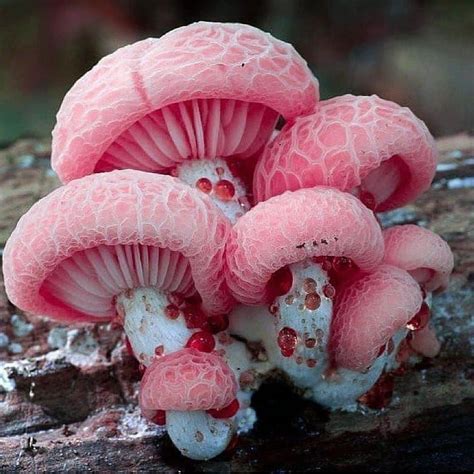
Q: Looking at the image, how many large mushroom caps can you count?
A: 4